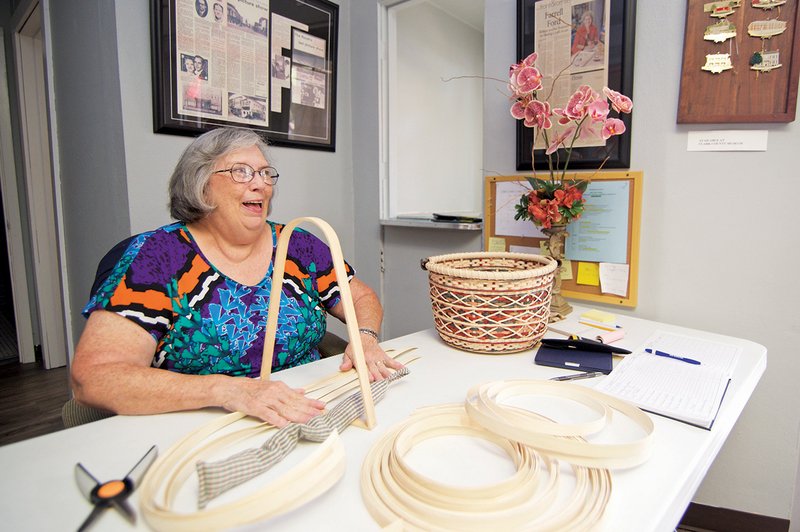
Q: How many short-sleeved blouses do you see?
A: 1